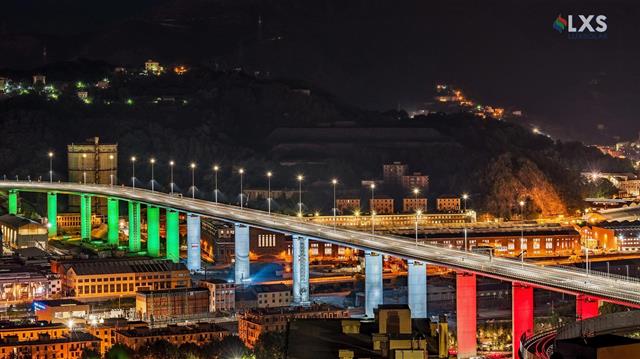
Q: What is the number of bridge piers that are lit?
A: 15